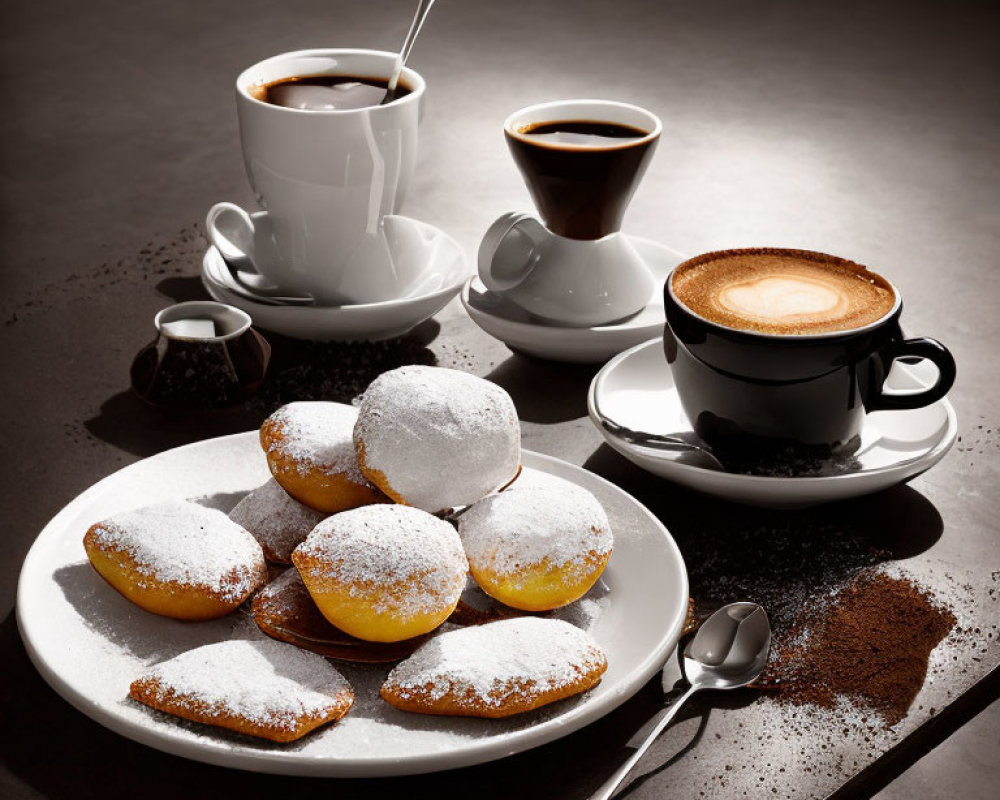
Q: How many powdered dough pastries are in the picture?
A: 8